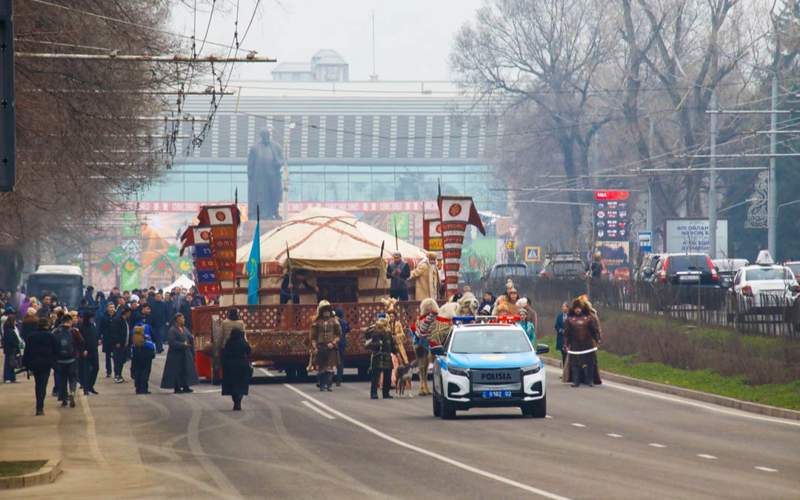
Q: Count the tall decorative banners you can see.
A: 4